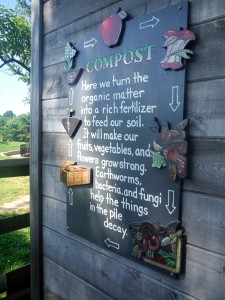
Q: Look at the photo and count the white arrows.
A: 8